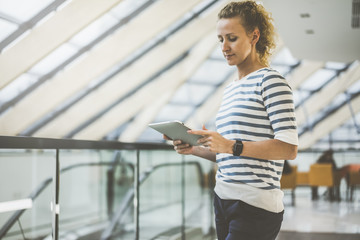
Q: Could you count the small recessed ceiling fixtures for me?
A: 2